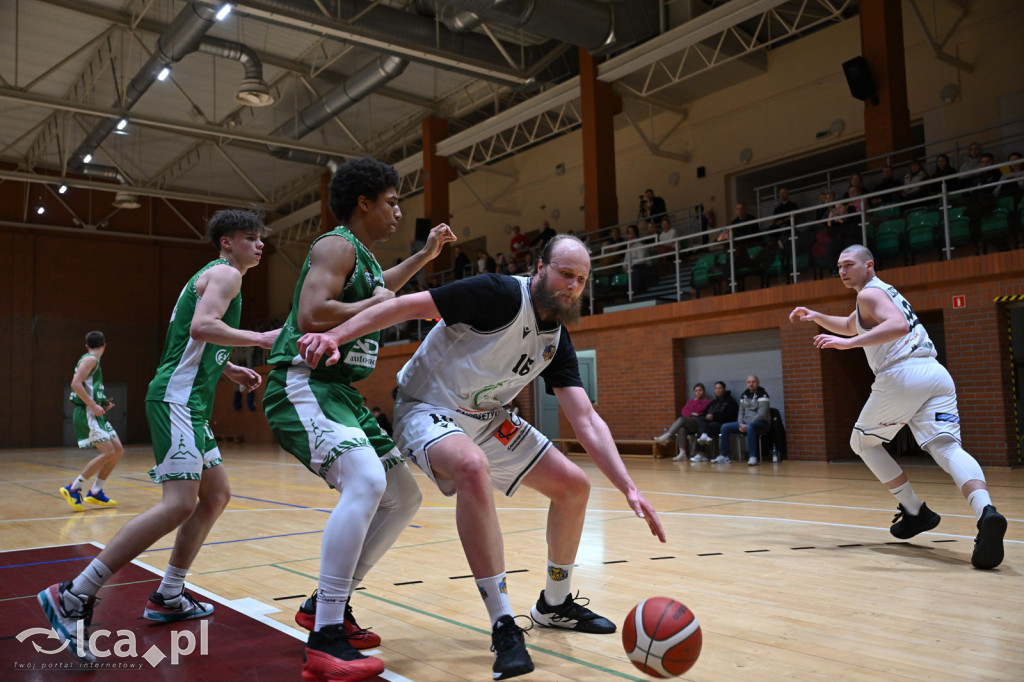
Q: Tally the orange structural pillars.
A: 4